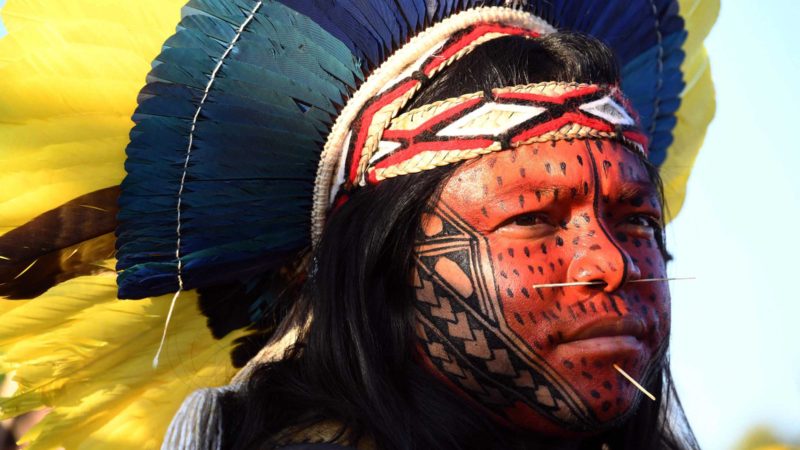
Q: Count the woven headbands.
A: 2